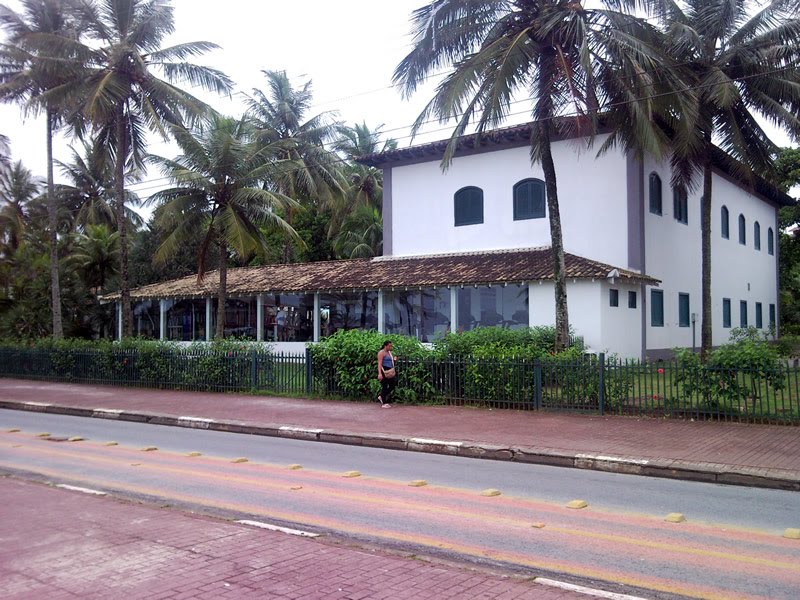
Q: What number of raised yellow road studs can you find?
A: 14